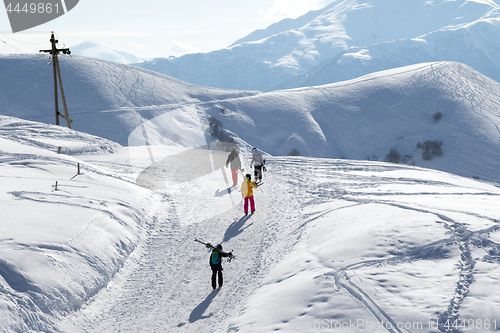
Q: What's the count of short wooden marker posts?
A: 3